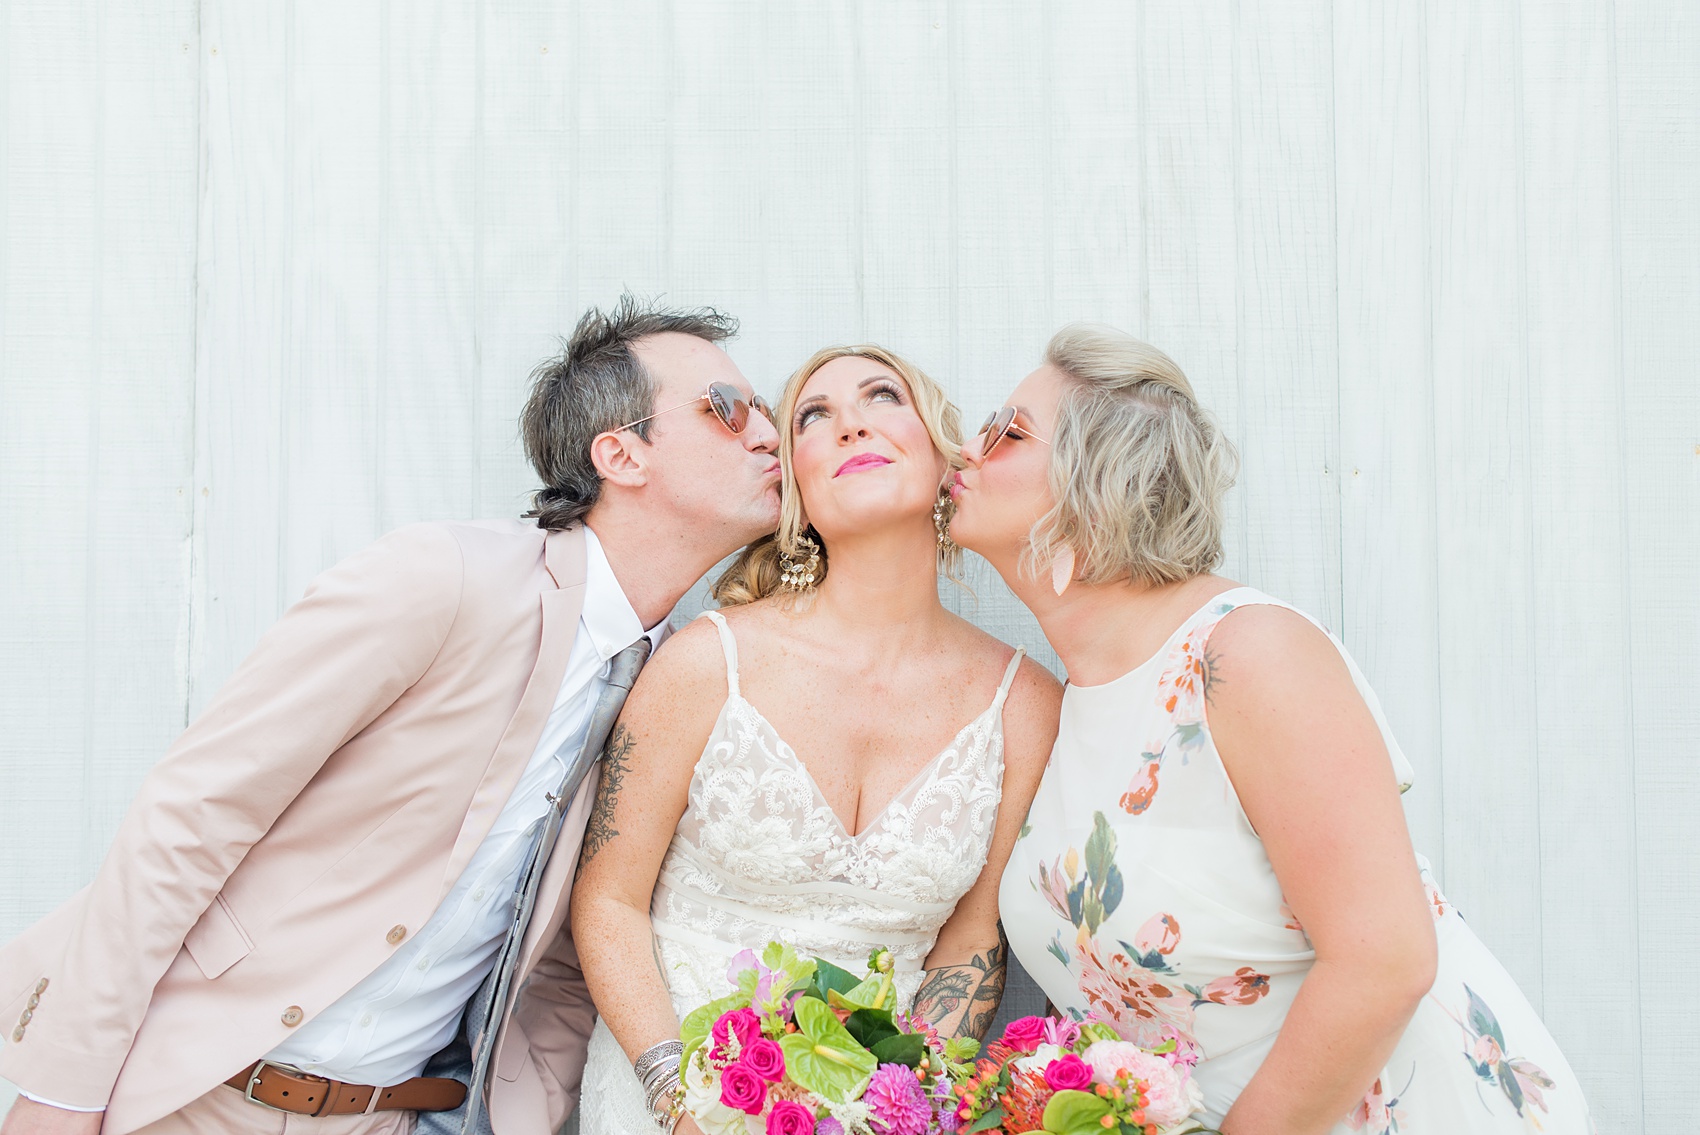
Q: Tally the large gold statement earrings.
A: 2